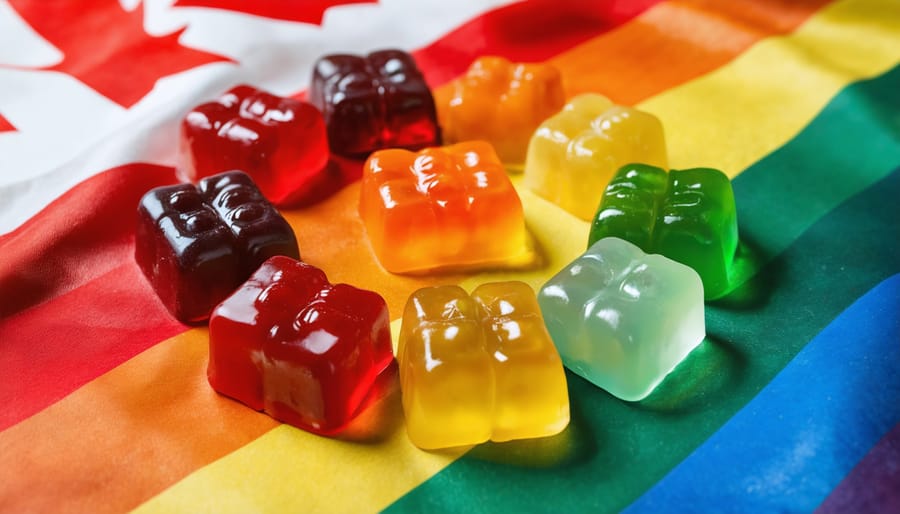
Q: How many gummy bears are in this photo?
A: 10